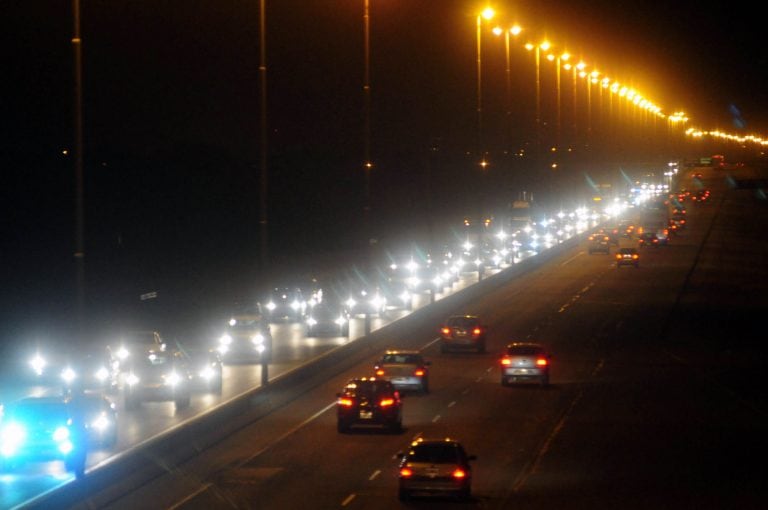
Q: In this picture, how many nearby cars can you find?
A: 5